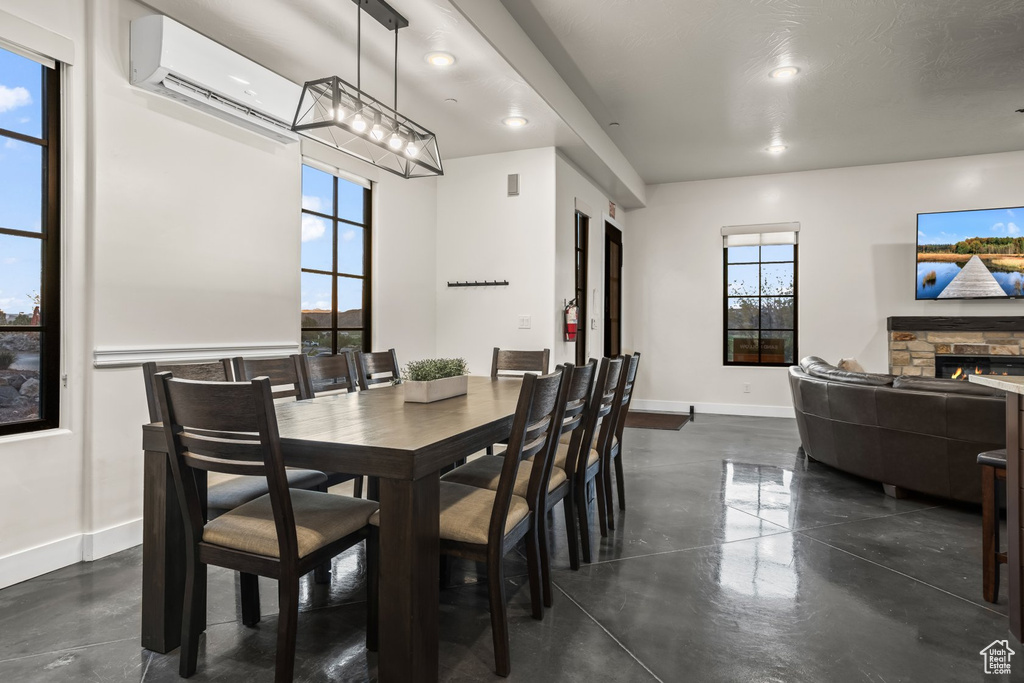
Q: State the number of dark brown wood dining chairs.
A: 10